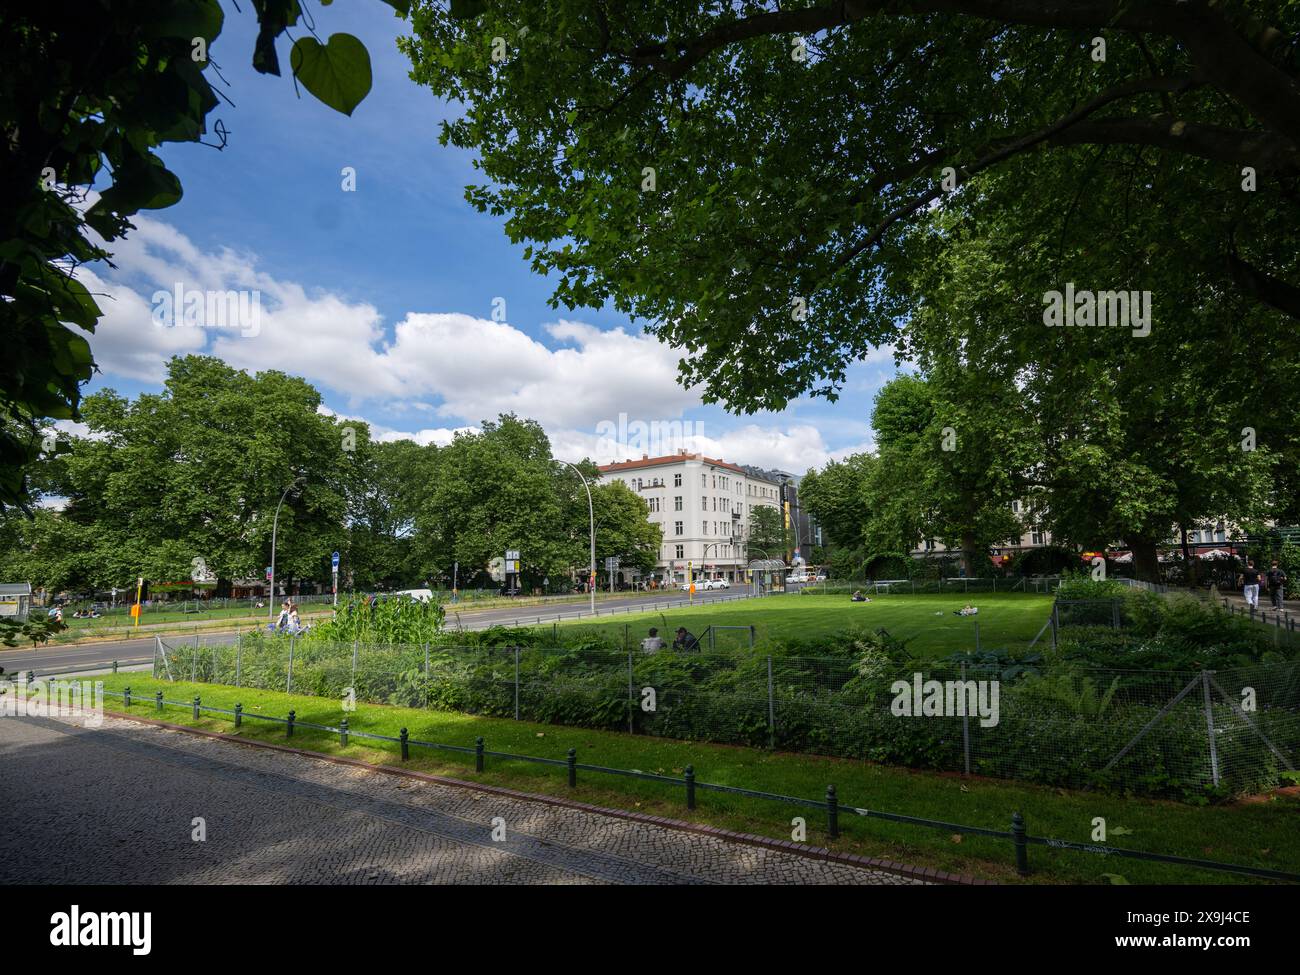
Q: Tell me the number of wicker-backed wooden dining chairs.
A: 0